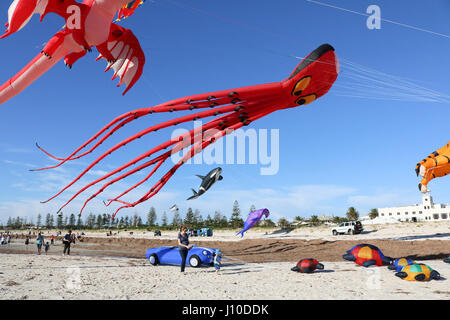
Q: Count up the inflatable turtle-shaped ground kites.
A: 4